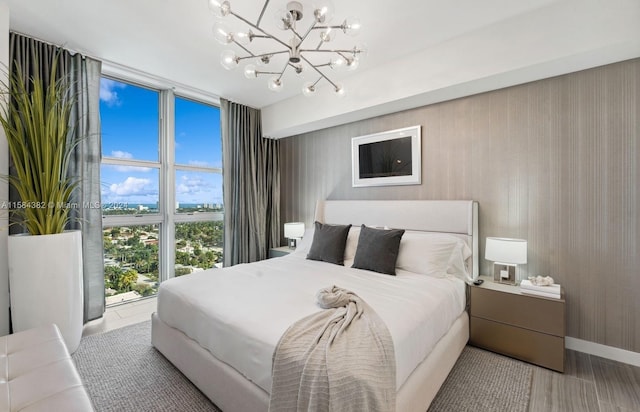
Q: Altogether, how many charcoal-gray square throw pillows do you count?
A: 2